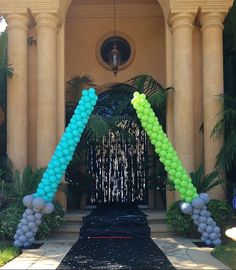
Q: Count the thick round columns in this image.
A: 4